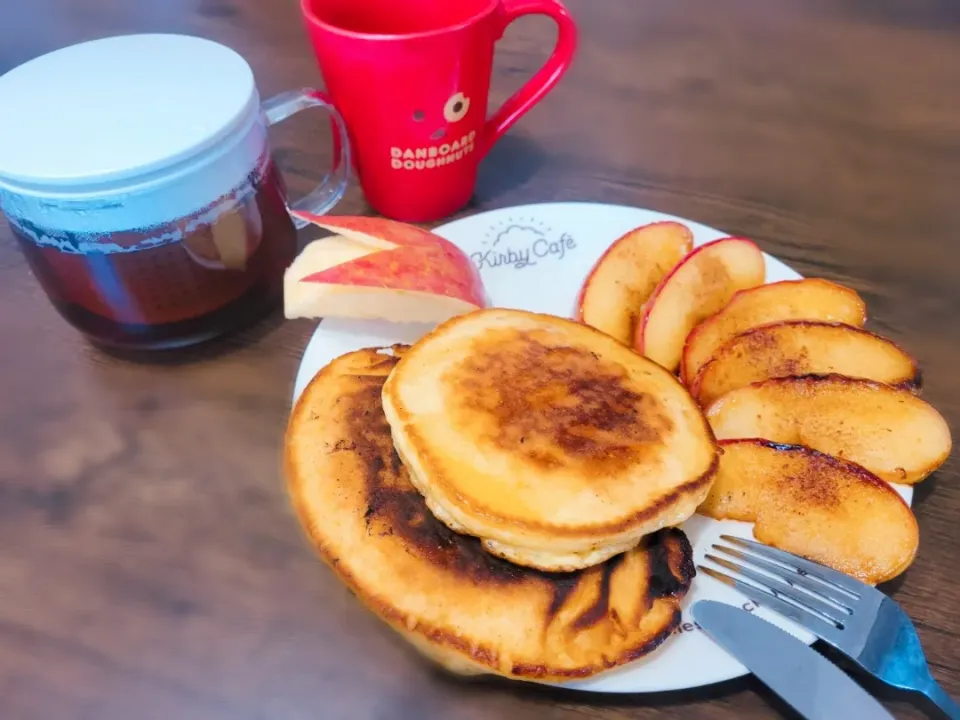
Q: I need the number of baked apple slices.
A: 6